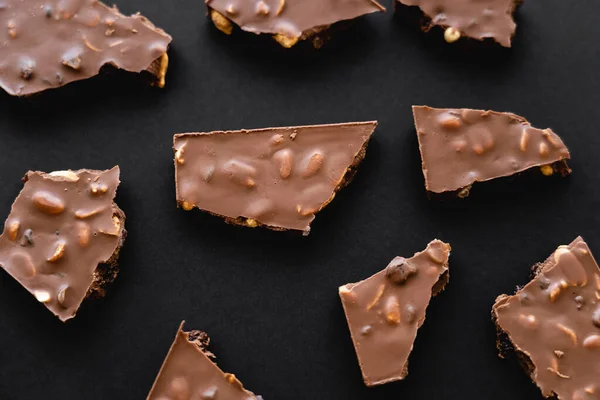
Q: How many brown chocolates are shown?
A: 9